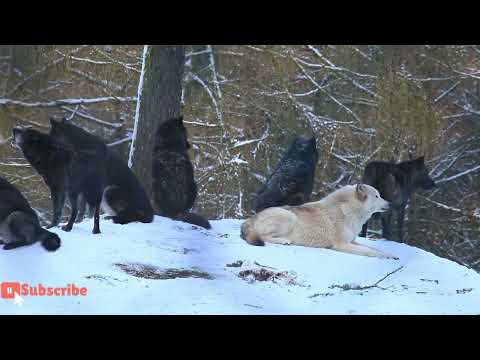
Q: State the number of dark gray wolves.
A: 6